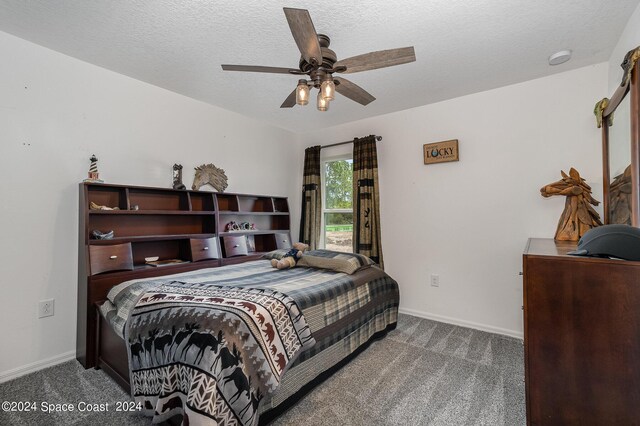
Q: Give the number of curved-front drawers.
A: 4